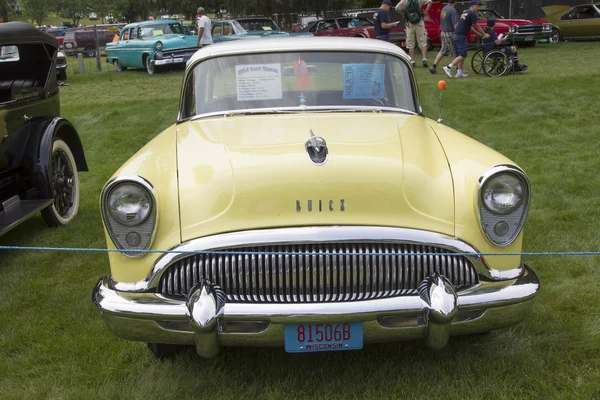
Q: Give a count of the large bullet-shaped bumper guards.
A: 2